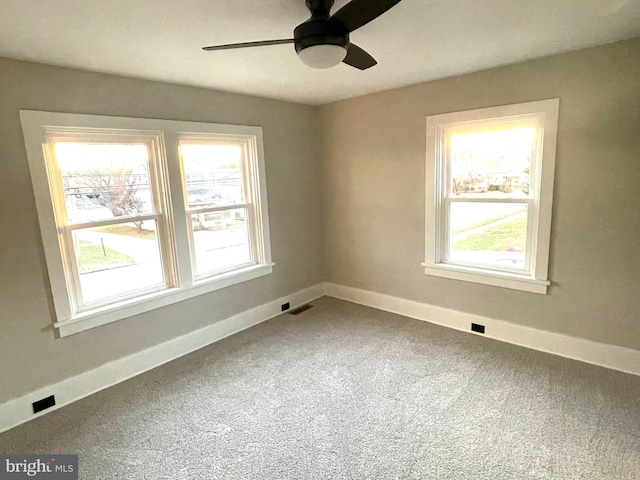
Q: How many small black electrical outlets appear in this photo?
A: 3